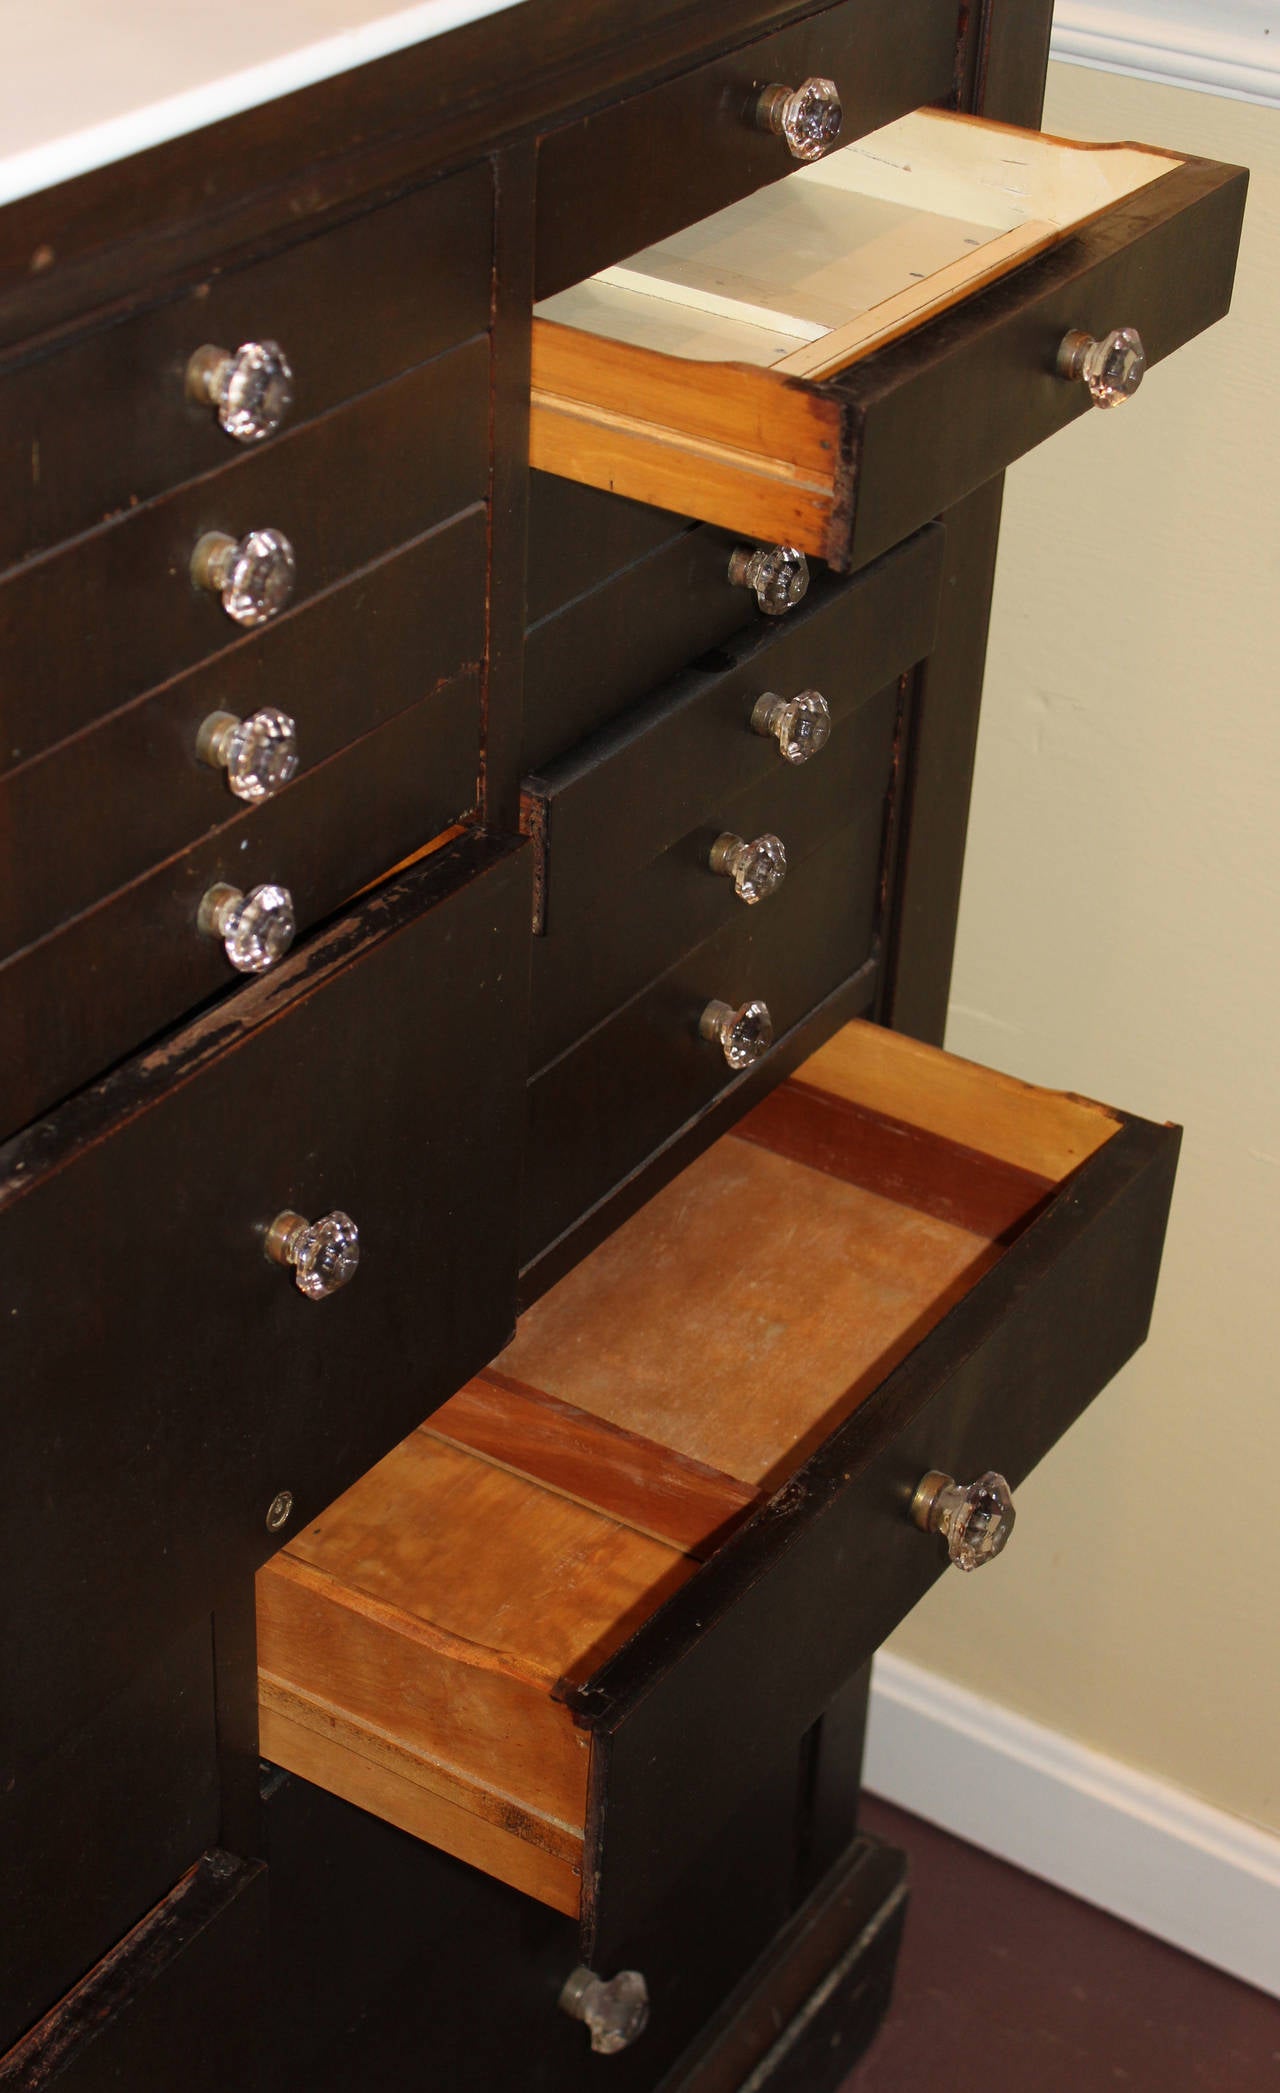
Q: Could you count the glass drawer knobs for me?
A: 13